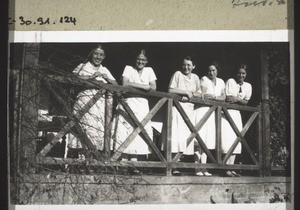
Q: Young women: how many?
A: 5